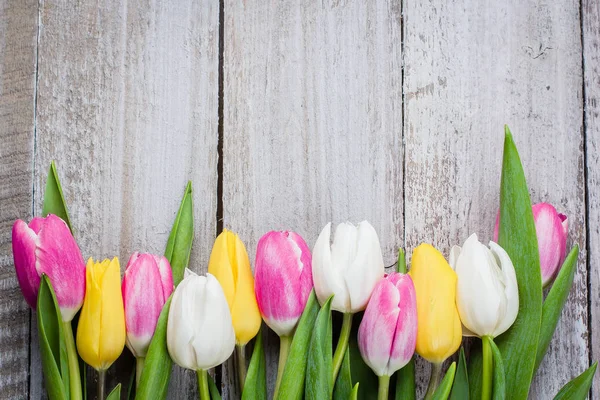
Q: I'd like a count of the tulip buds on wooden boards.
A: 11